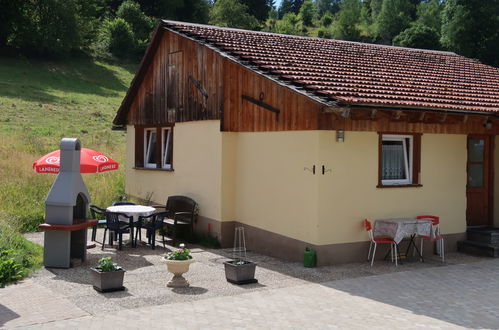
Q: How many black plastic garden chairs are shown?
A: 4